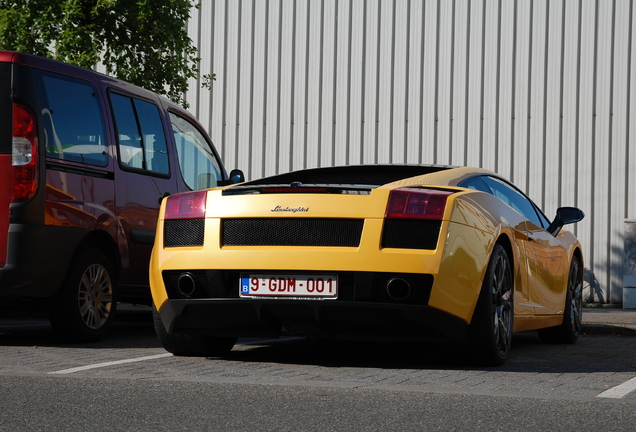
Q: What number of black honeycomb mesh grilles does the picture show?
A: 3